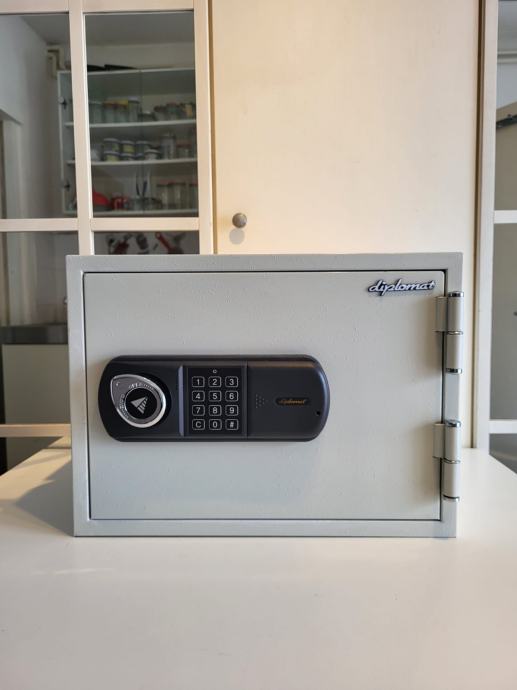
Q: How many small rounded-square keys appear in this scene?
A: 12